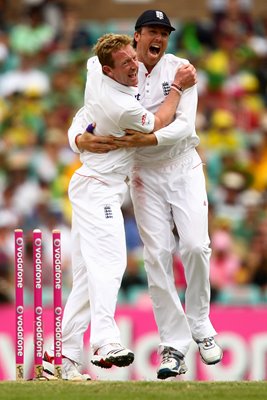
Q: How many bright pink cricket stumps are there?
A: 3